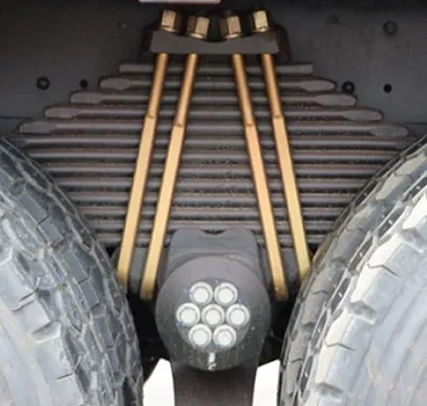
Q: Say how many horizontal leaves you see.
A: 13